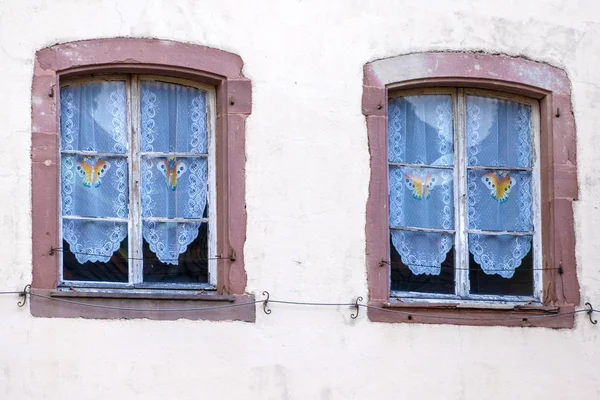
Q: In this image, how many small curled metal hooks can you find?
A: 4